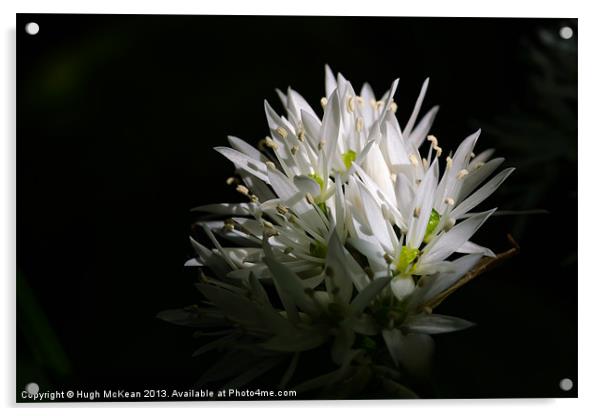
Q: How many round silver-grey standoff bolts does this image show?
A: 4